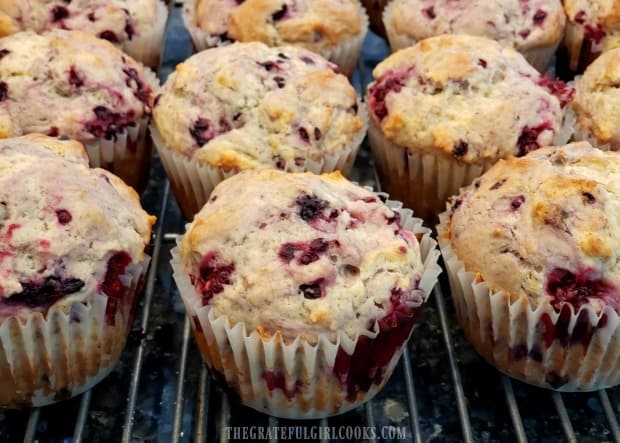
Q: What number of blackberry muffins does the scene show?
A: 11